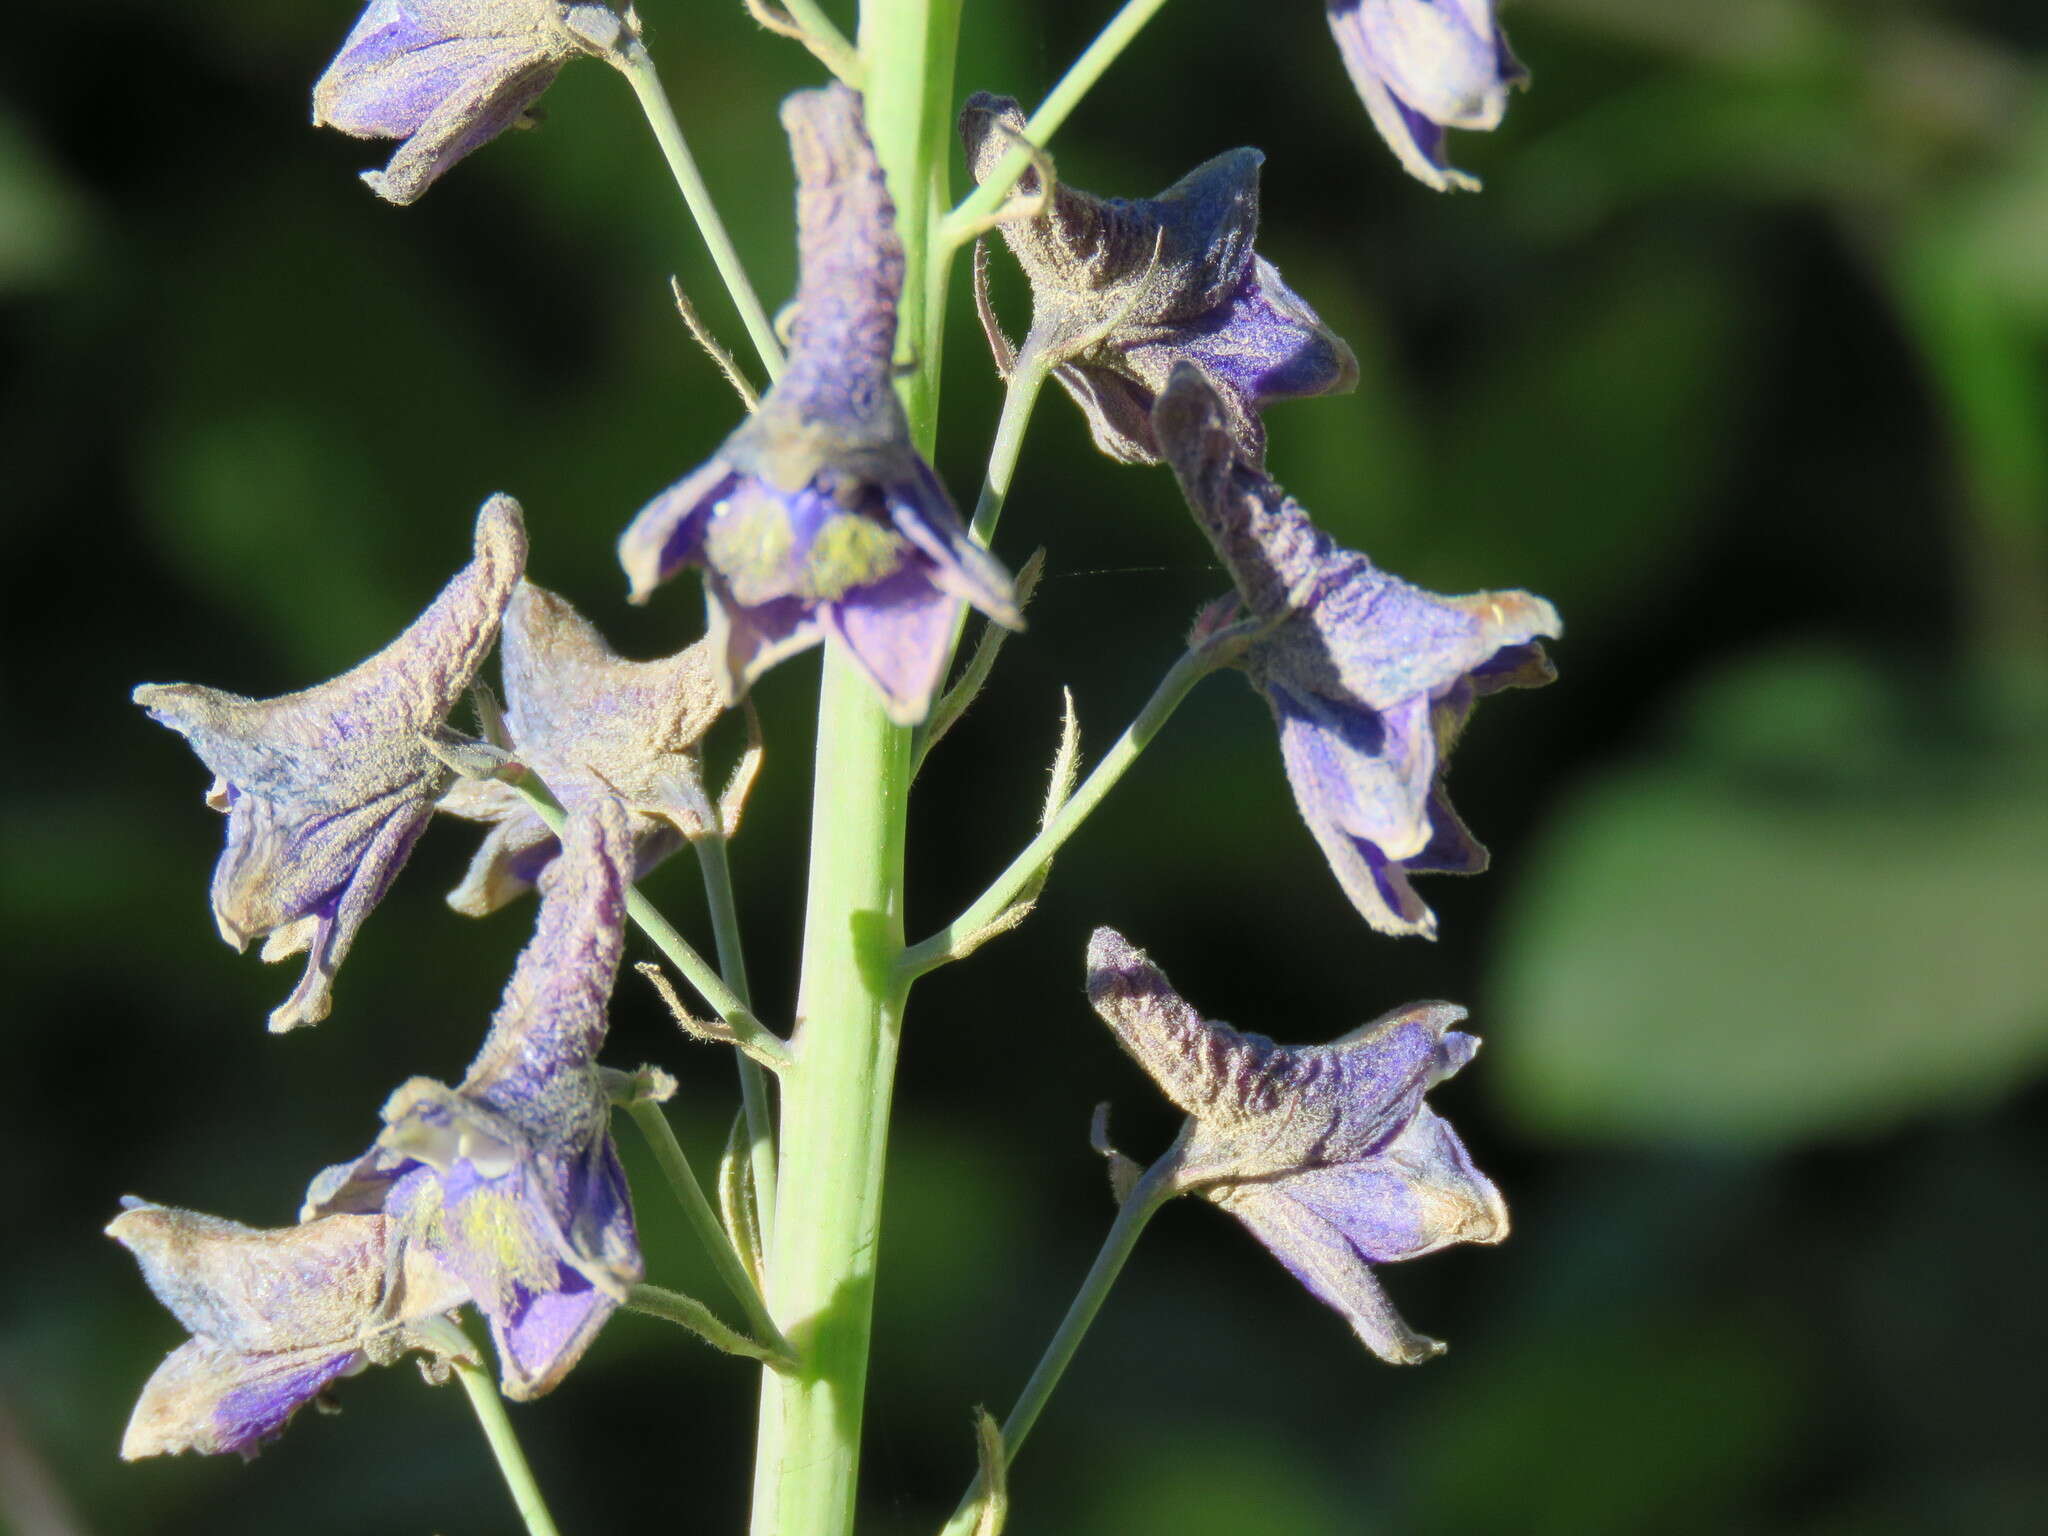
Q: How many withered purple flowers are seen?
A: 10